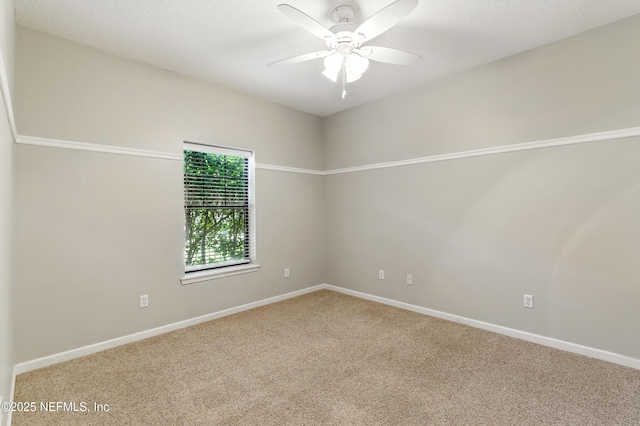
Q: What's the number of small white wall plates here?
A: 5